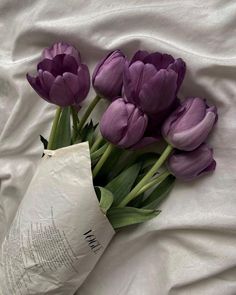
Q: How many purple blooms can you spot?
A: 6